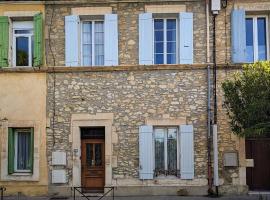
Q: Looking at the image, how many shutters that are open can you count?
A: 11